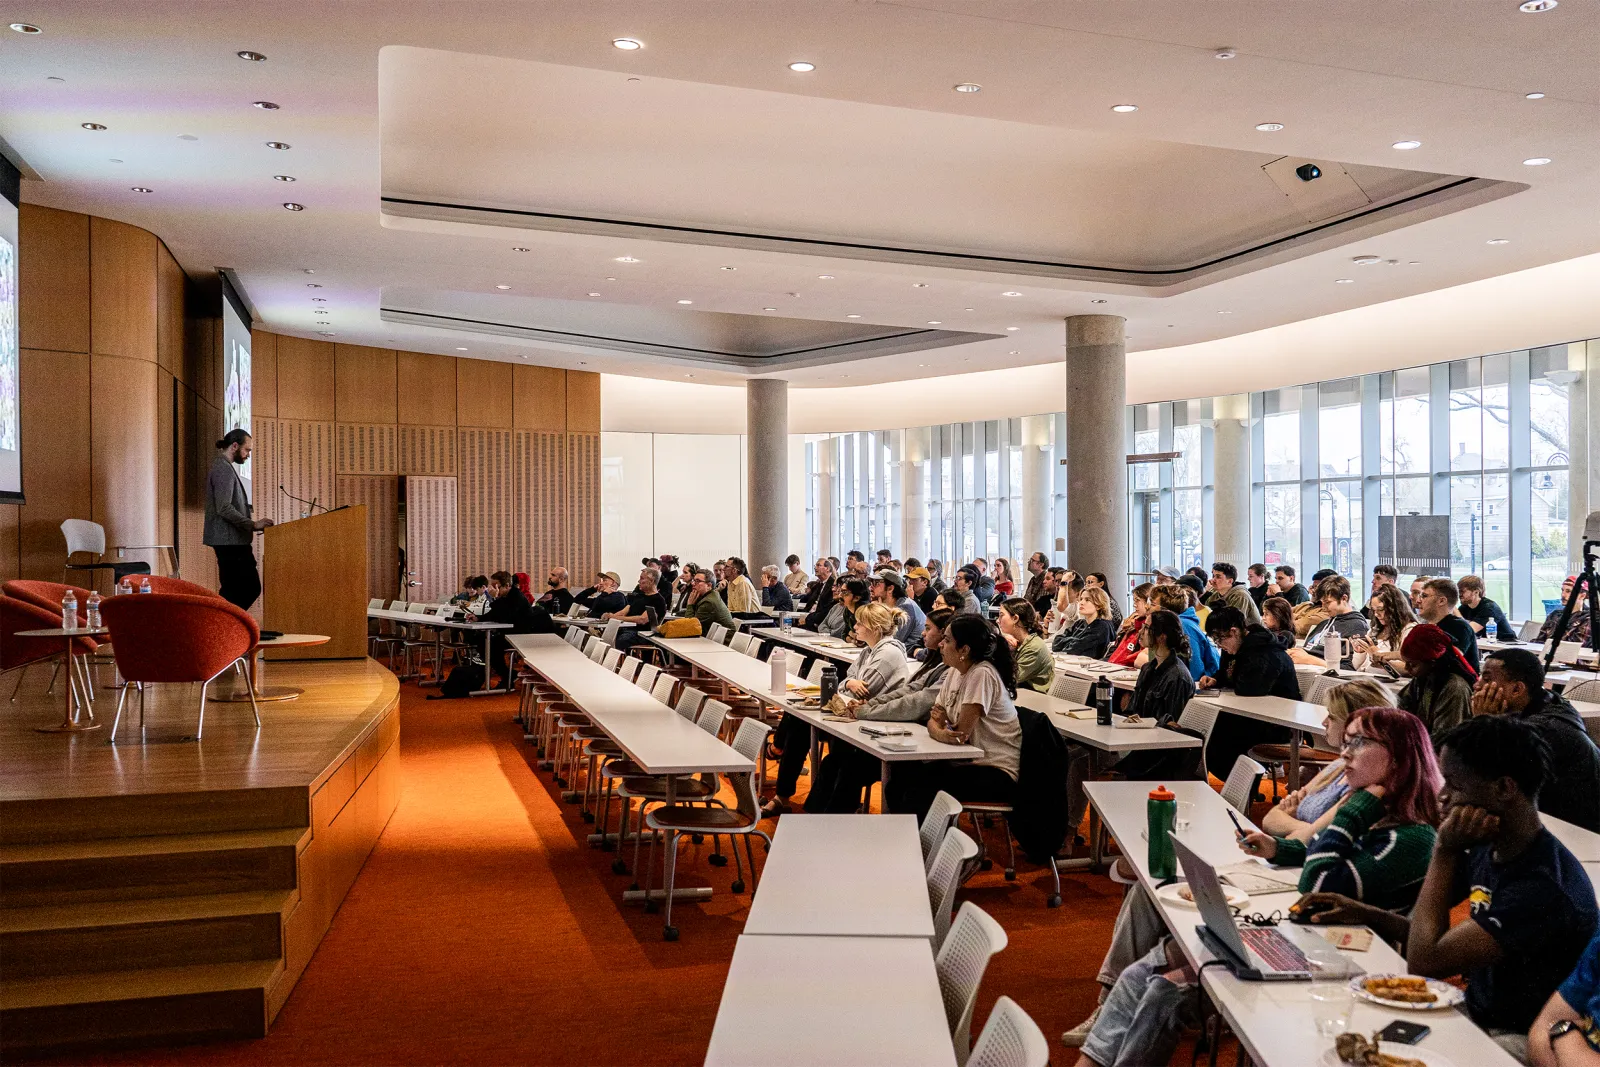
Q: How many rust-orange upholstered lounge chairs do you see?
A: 4